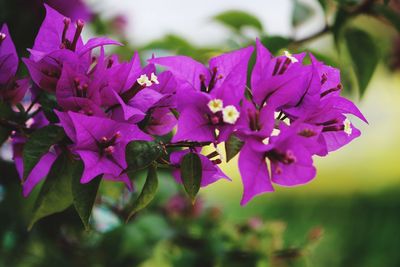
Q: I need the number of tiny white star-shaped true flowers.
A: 6